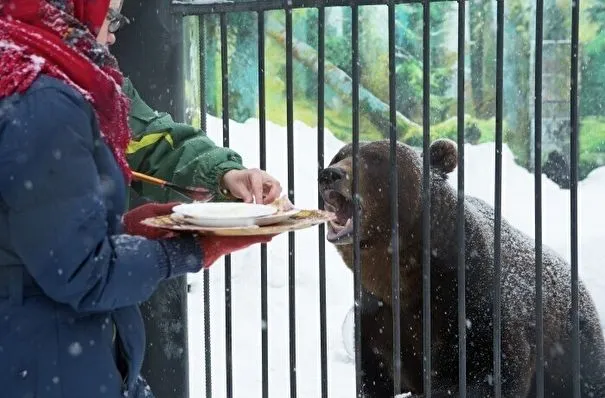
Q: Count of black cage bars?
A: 12